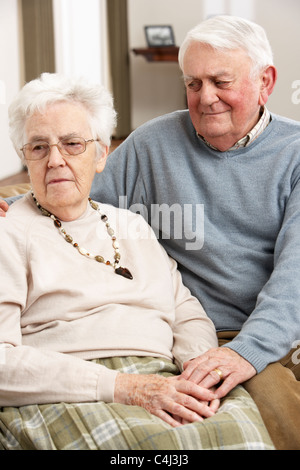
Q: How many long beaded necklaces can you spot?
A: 1